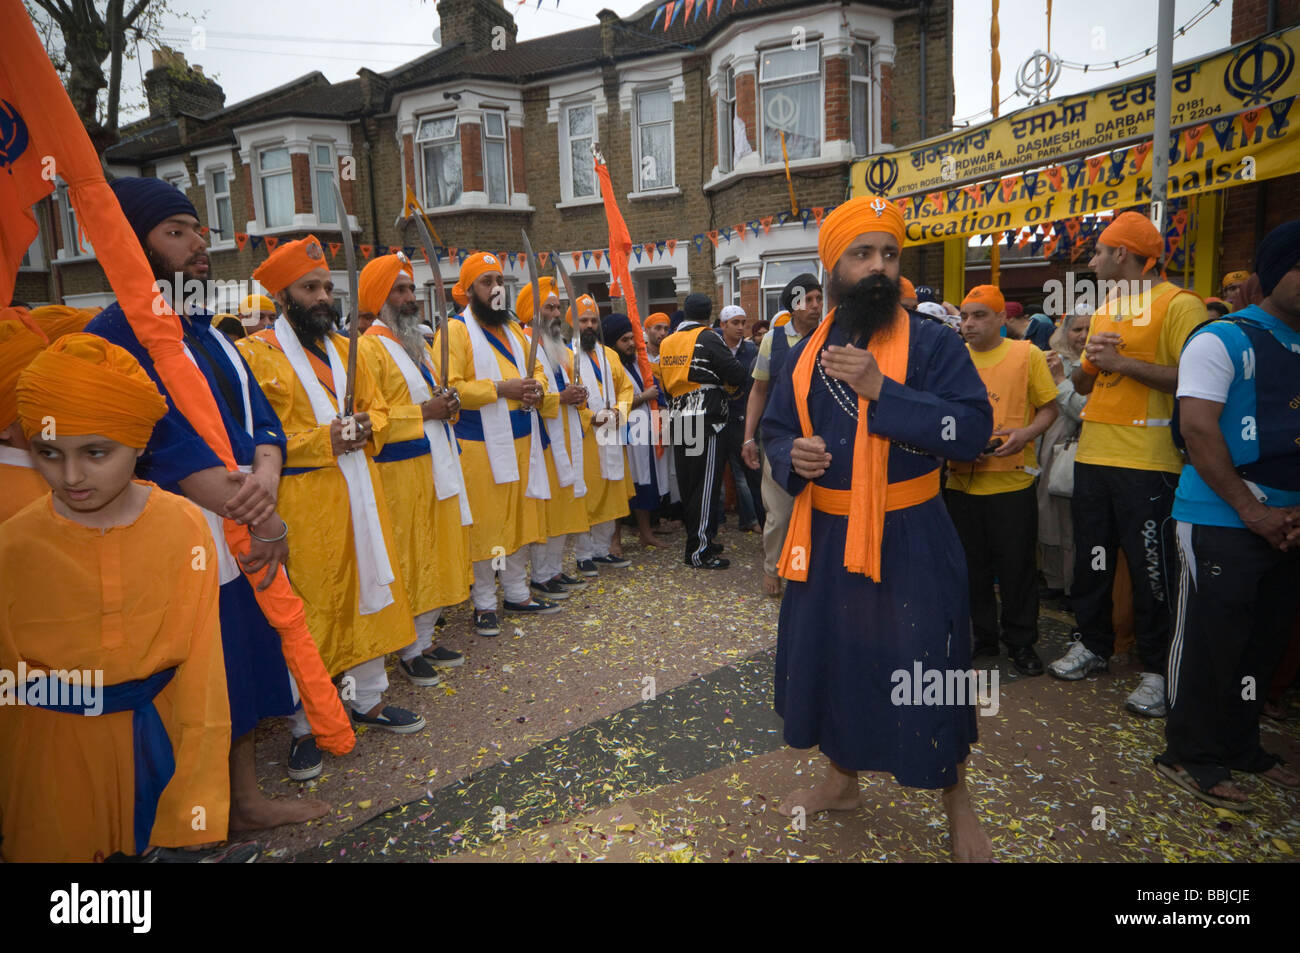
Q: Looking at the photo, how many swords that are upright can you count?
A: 5